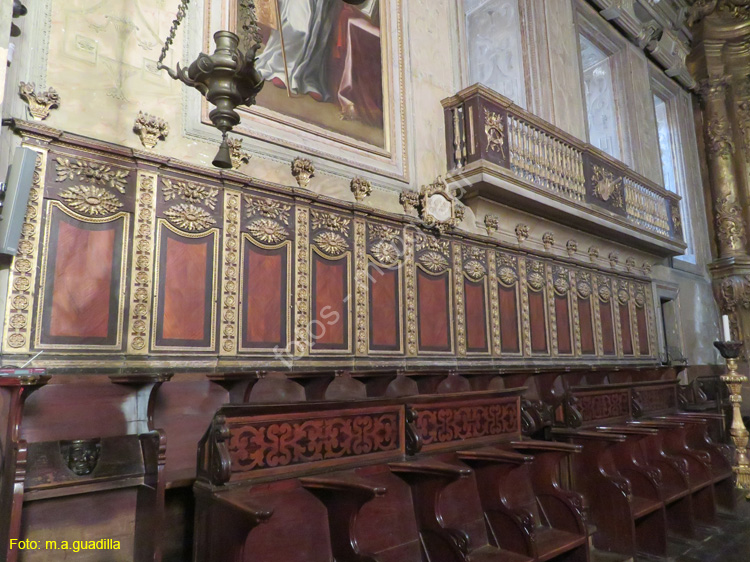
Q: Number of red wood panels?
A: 14